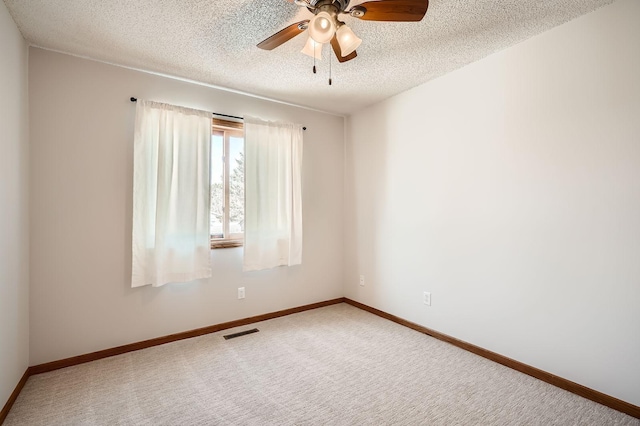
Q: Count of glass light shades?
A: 3